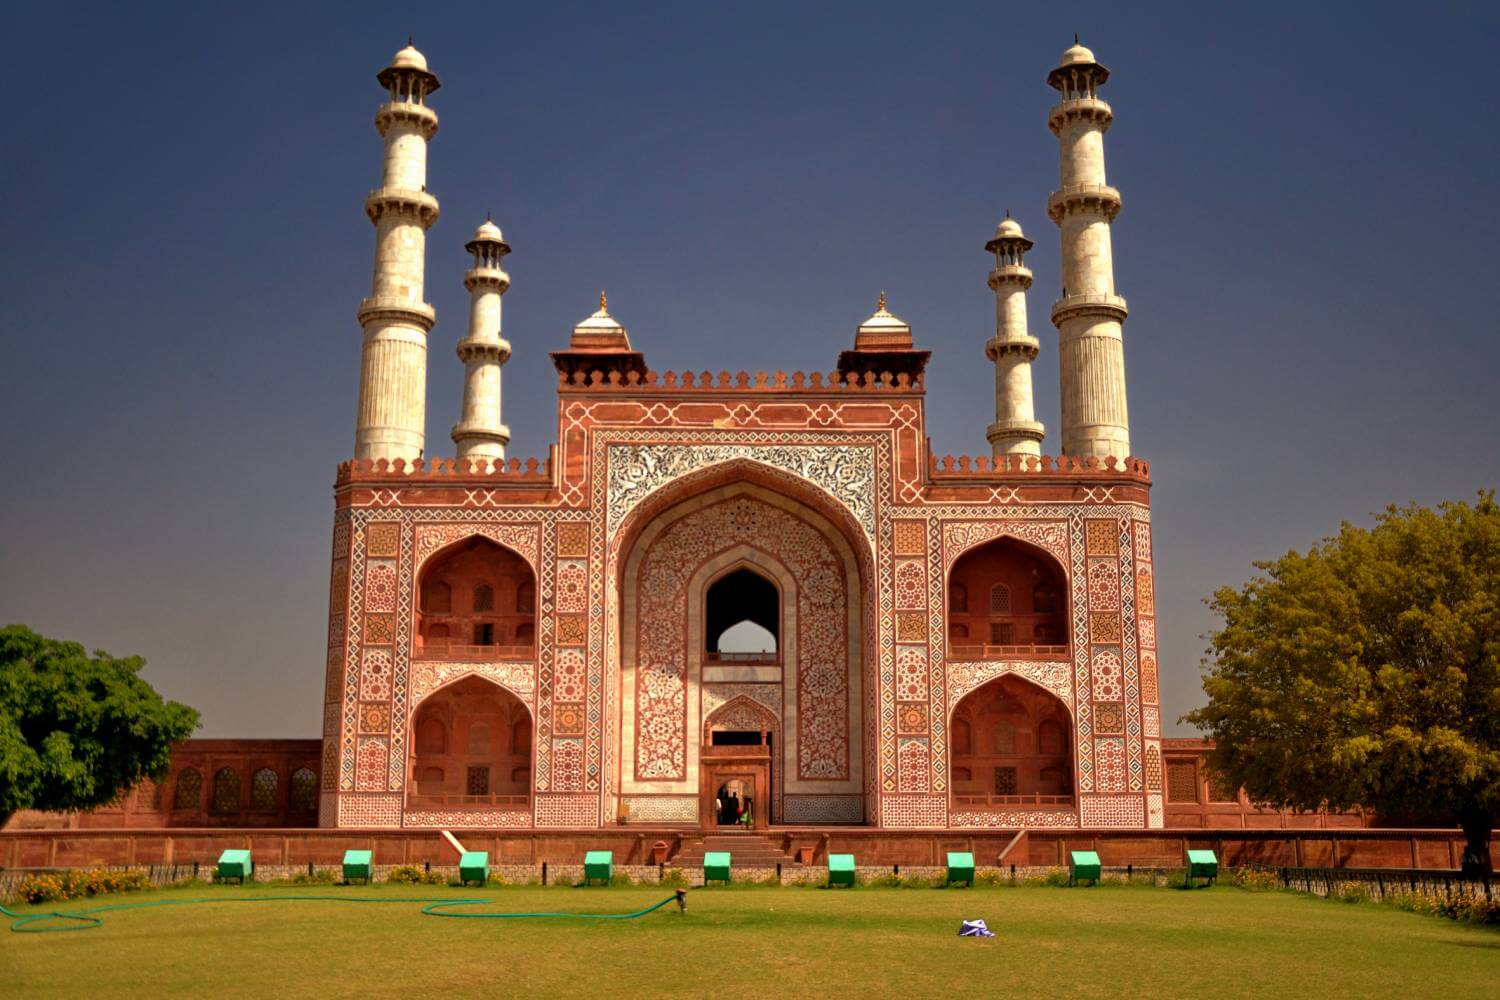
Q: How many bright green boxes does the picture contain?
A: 9